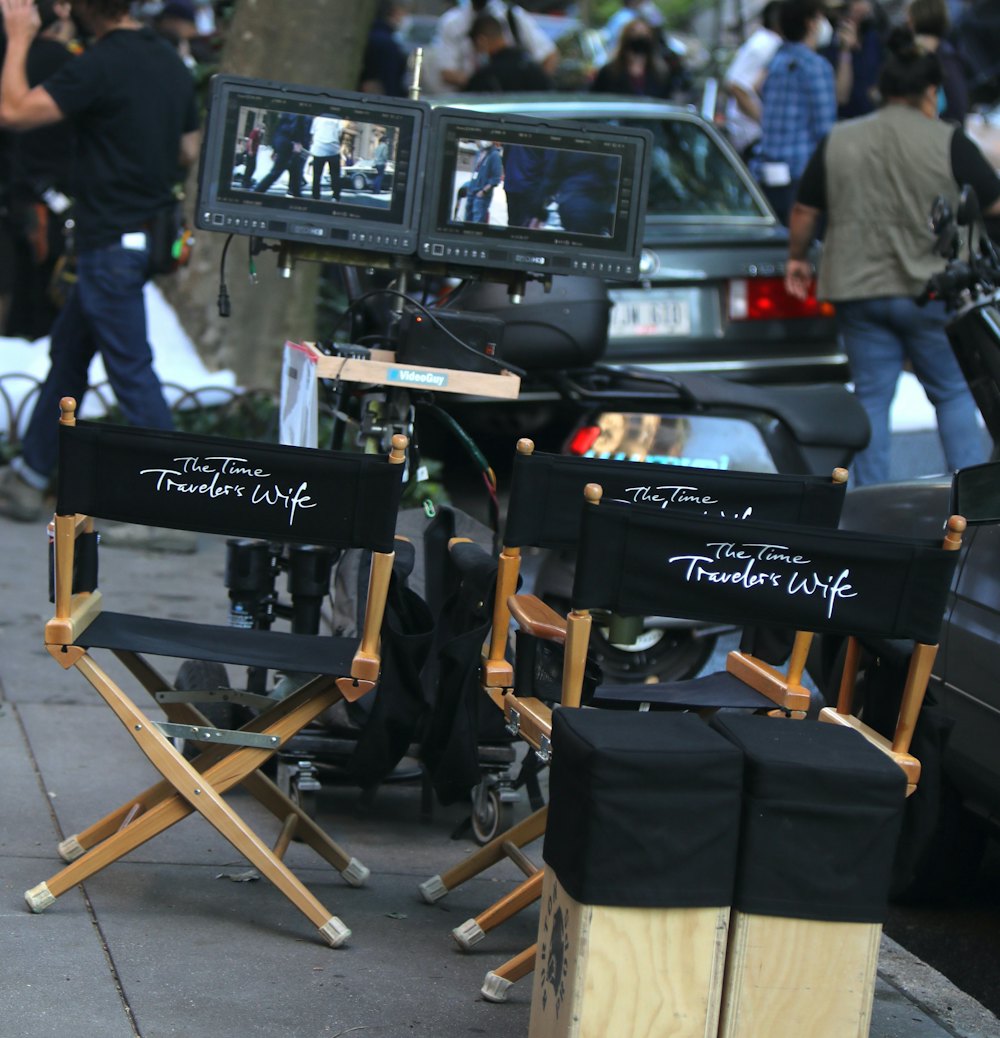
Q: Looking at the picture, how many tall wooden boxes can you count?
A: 2